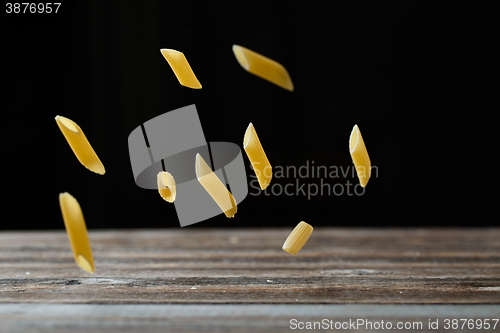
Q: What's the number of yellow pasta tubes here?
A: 9